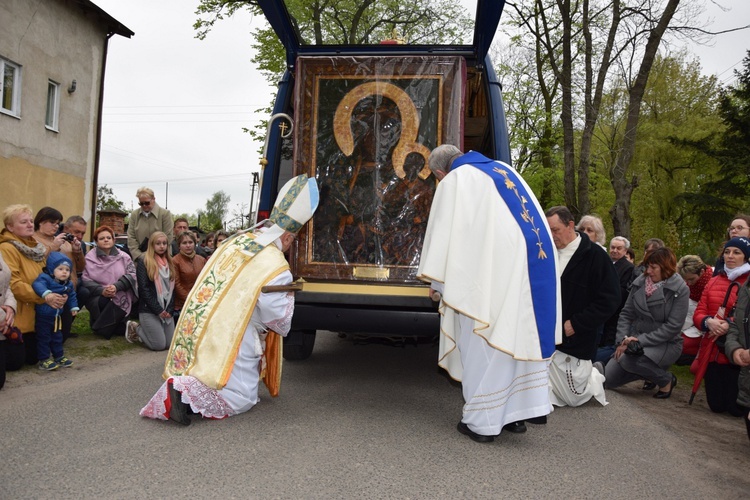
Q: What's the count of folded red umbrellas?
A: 1